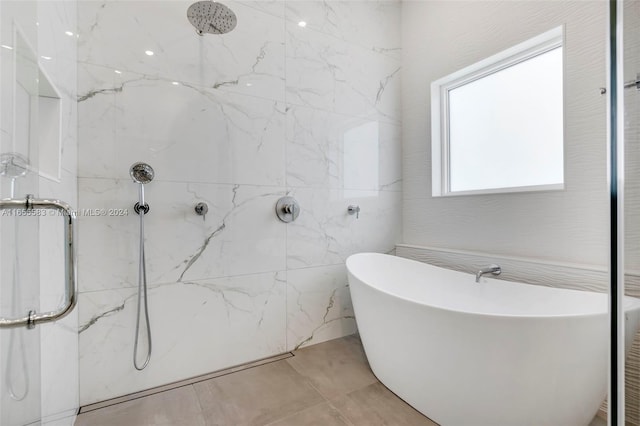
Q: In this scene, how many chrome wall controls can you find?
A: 3